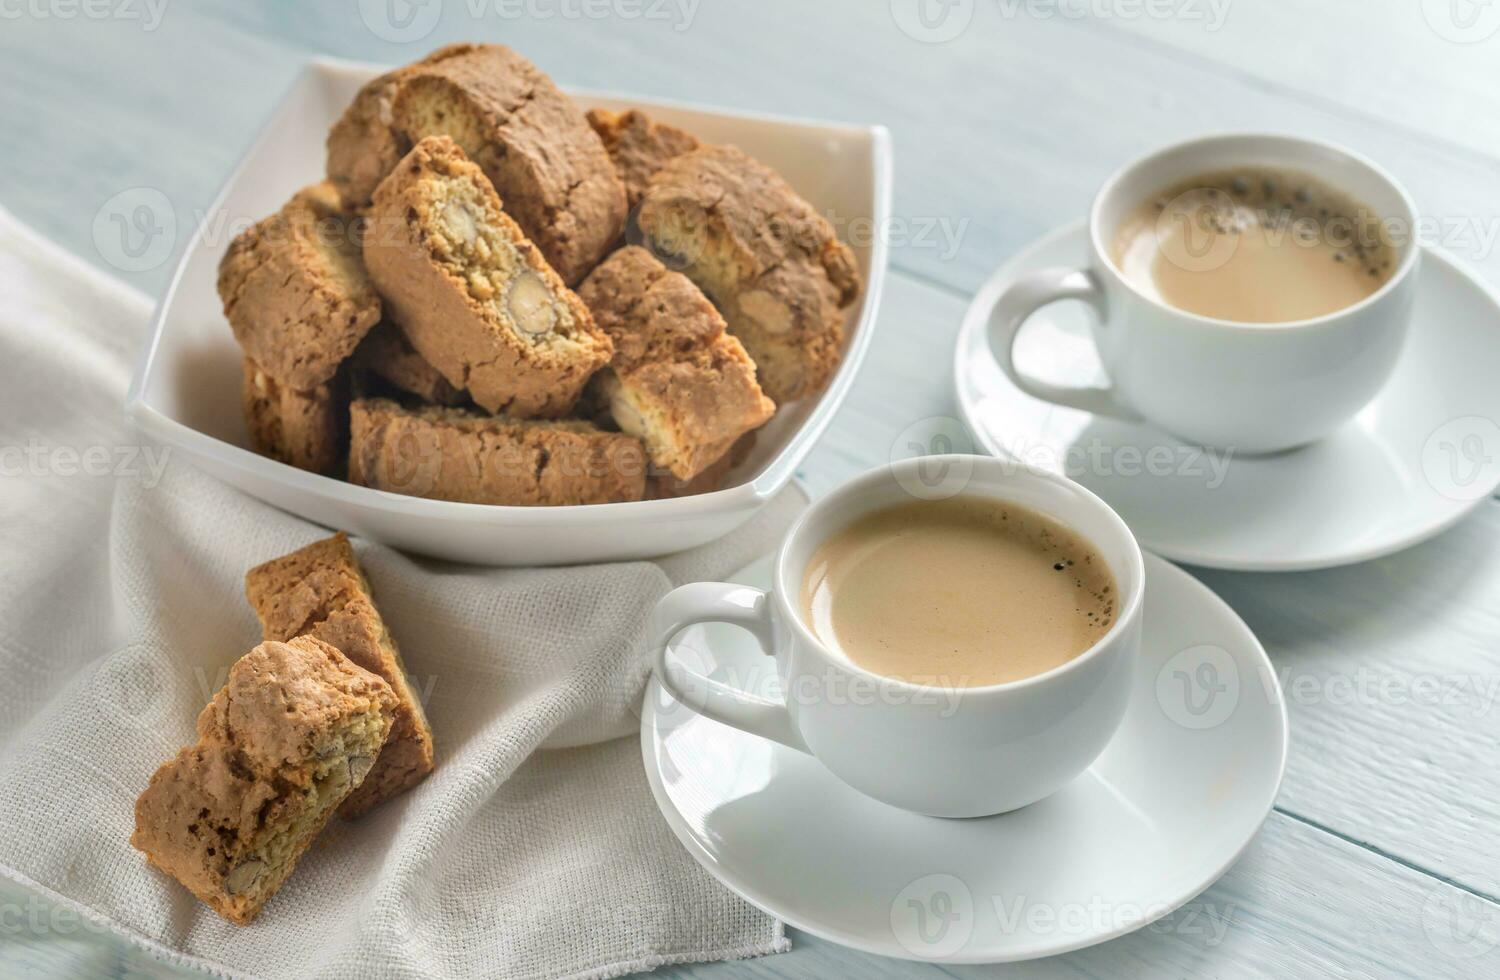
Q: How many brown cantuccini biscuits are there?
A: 13